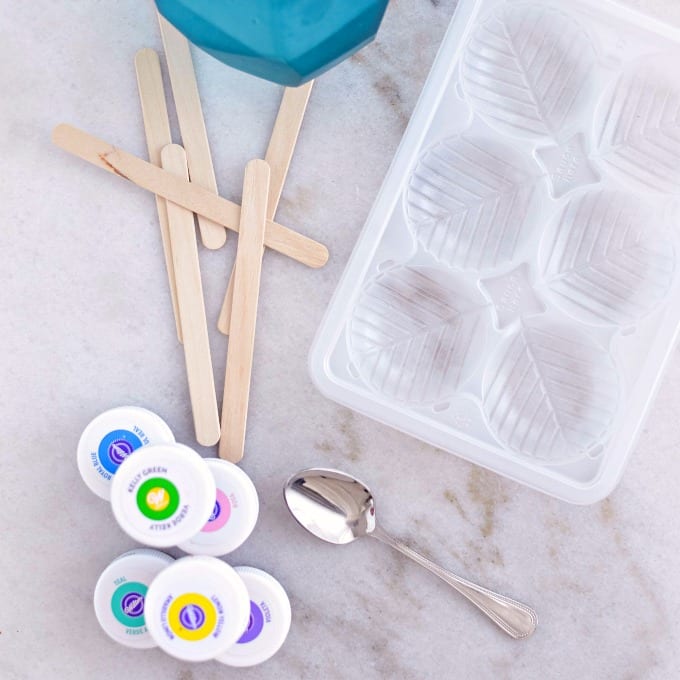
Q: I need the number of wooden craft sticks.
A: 6